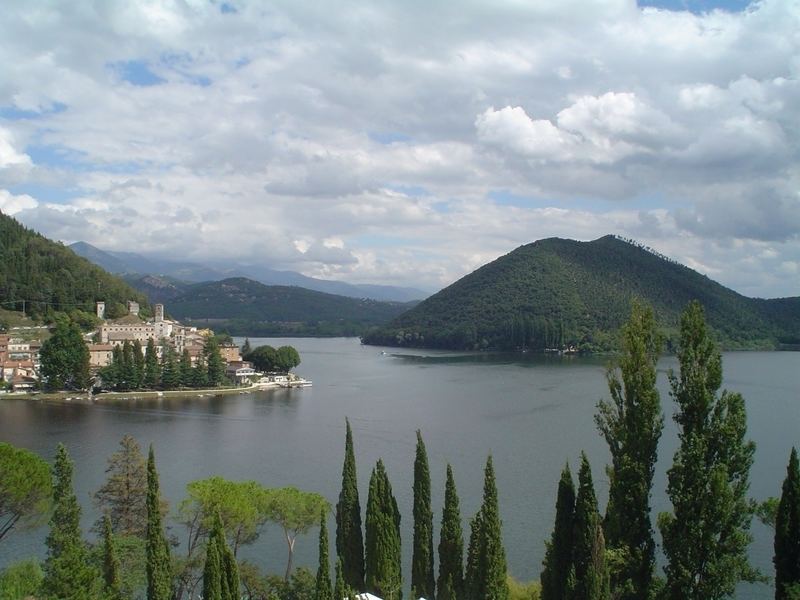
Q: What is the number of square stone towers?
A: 3